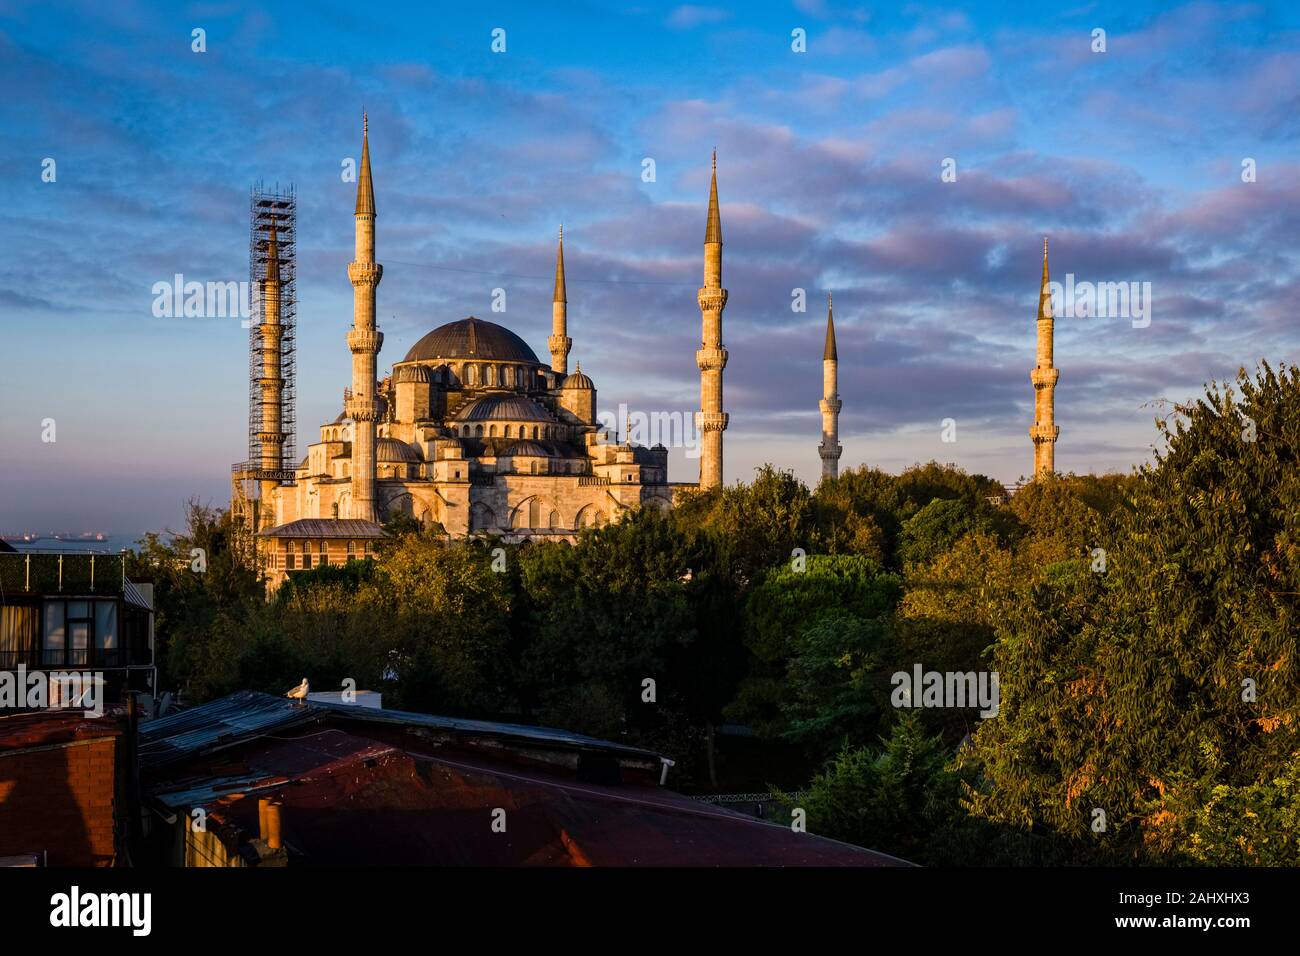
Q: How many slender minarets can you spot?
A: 6